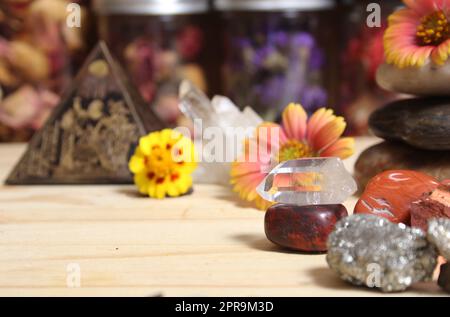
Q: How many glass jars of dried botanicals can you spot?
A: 4